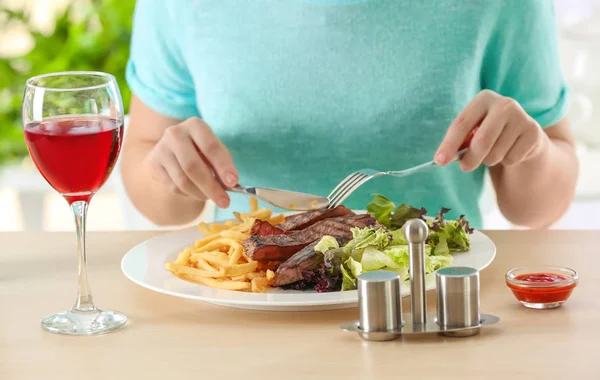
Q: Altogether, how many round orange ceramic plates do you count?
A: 0